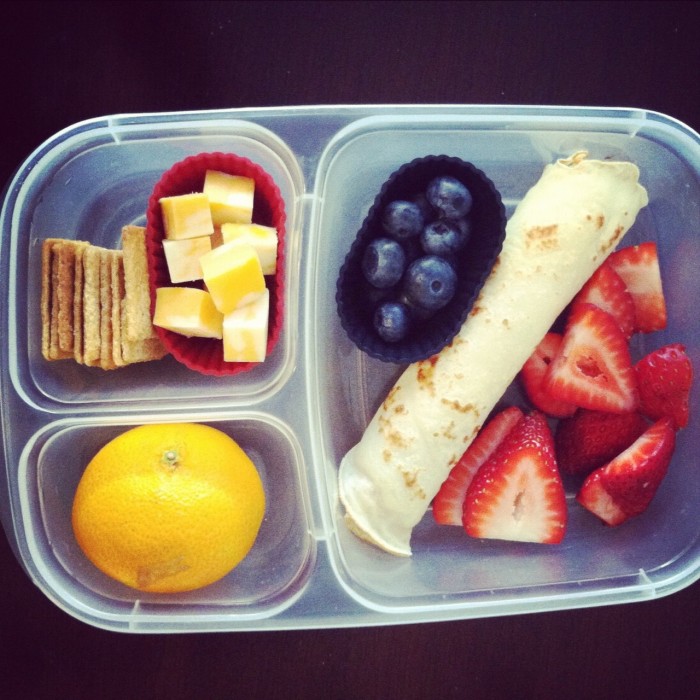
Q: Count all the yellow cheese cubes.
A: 7